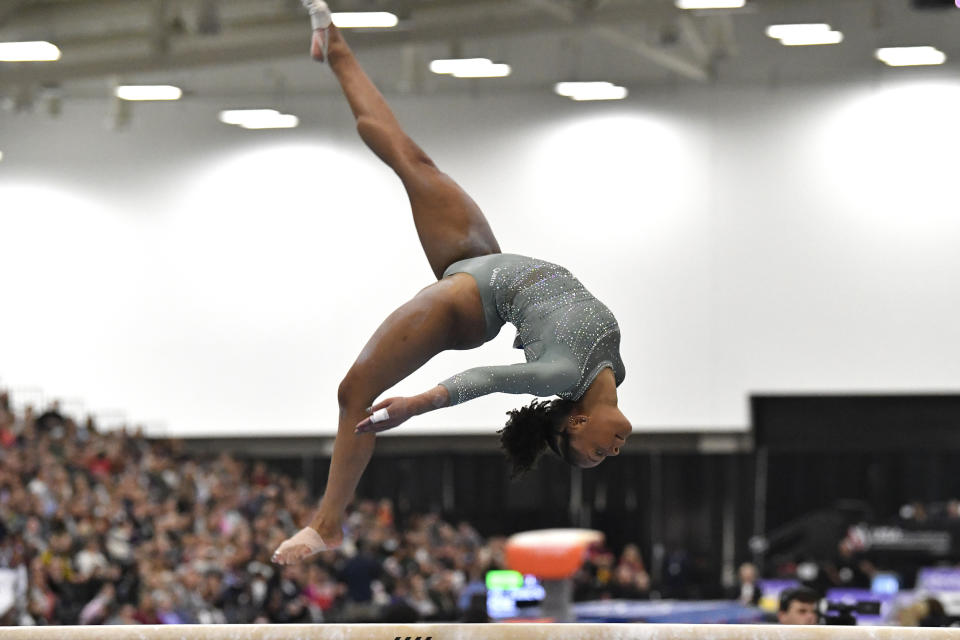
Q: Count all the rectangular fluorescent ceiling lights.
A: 9